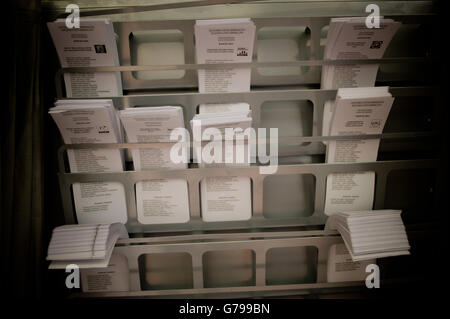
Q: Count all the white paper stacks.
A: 9